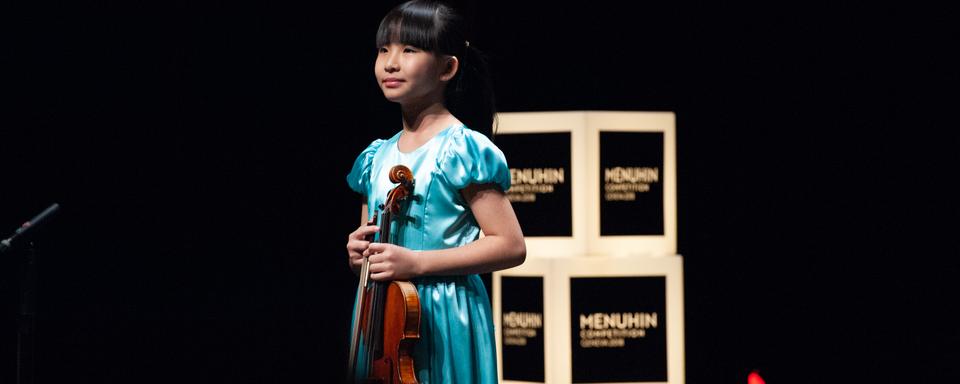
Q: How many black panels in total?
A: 4